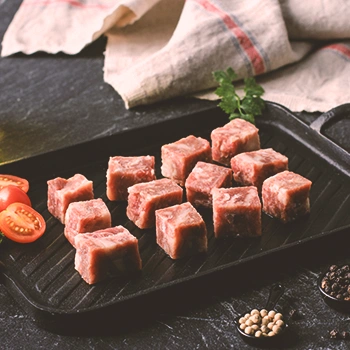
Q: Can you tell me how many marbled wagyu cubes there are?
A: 12